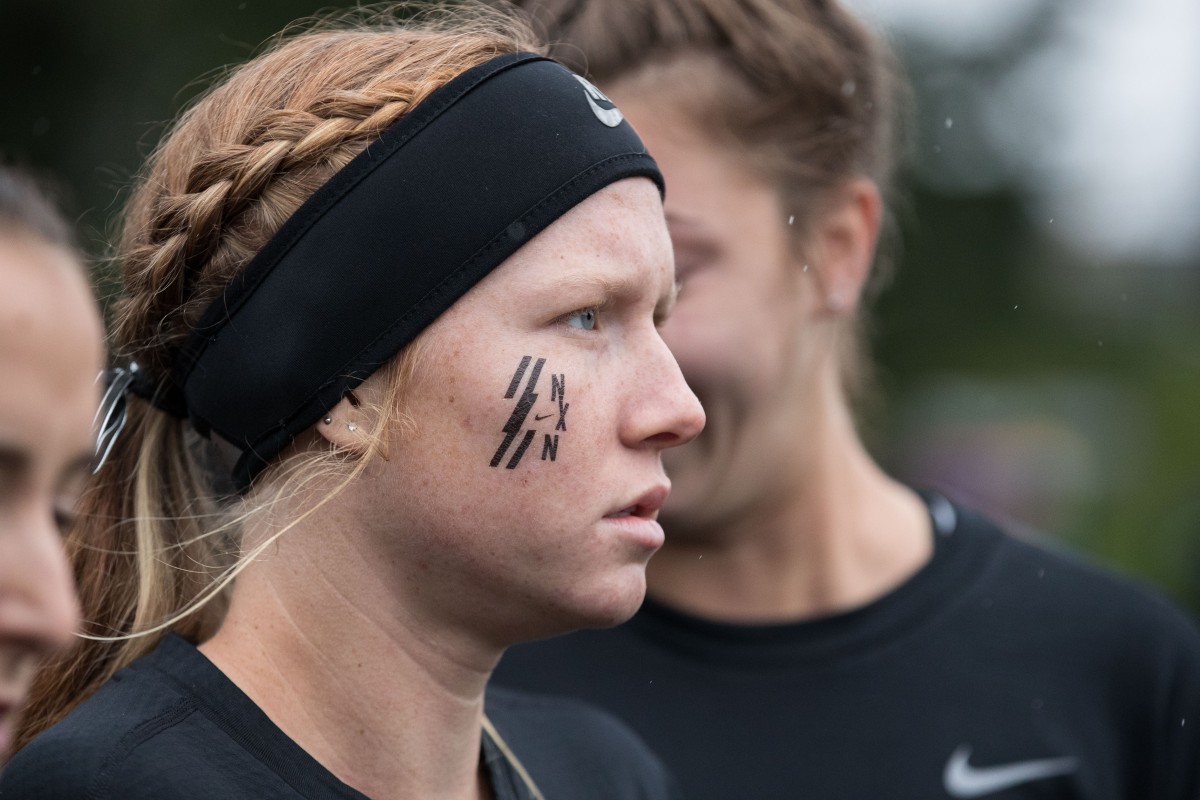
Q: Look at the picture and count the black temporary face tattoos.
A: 1